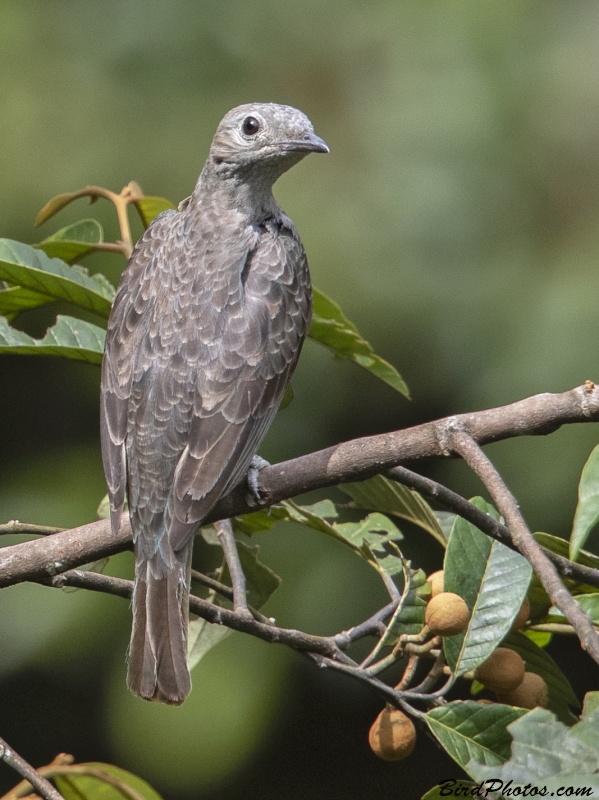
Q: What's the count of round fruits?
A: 6